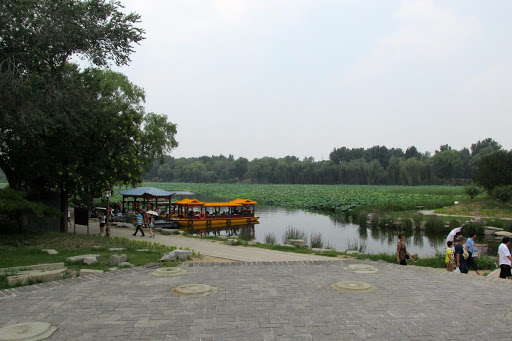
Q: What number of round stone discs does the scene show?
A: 5